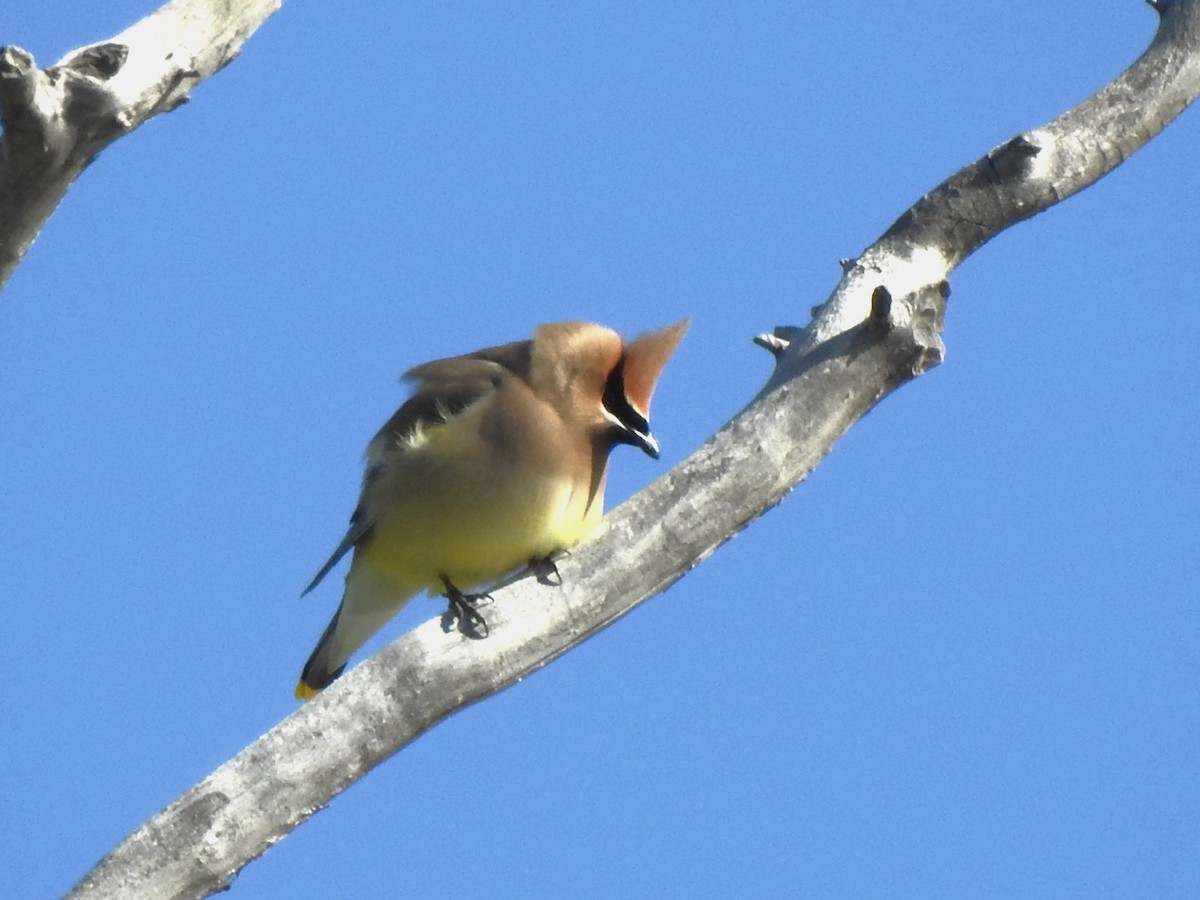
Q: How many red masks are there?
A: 0